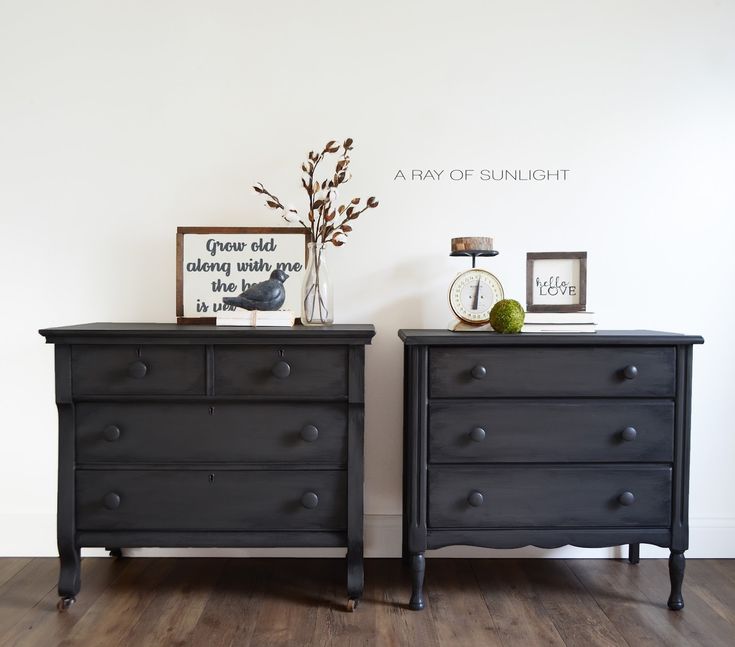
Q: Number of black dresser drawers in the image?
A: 7